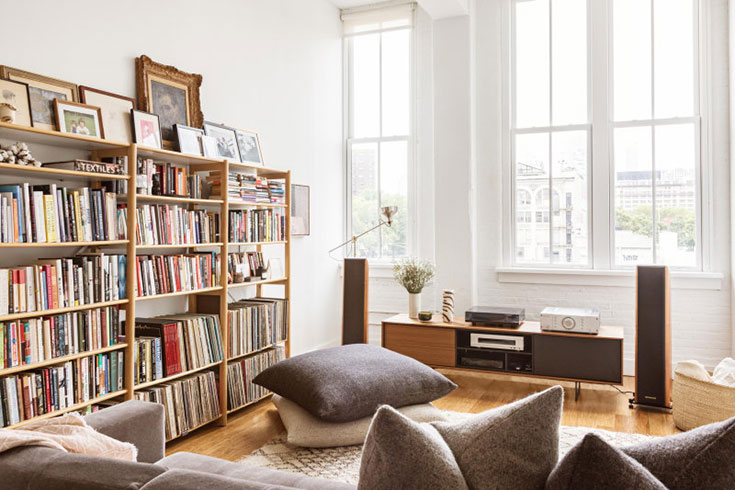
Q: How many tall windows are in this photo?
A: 3